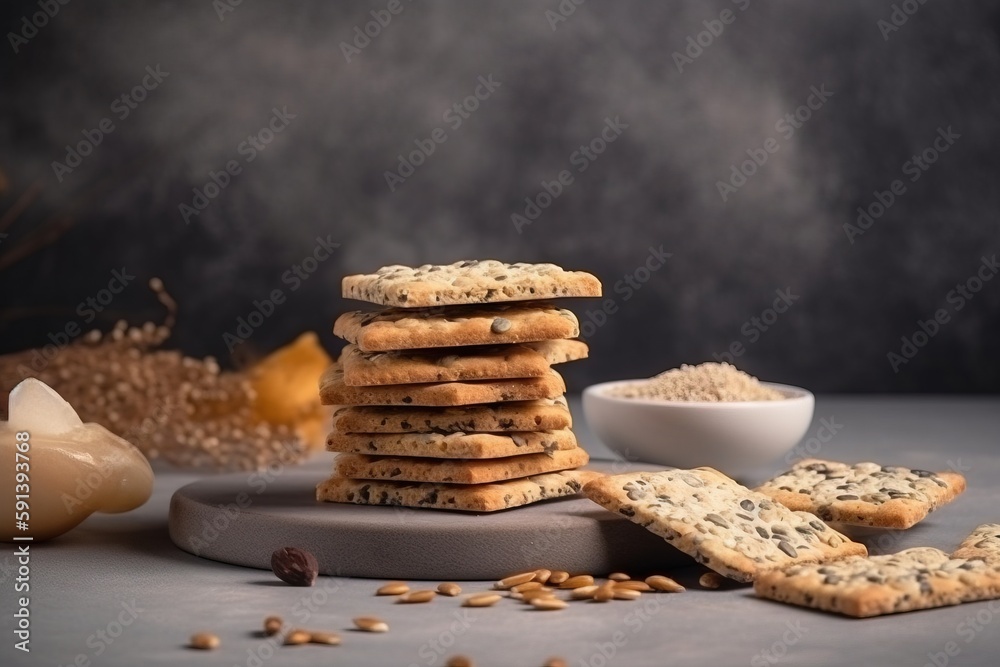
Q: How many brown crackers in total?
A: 12